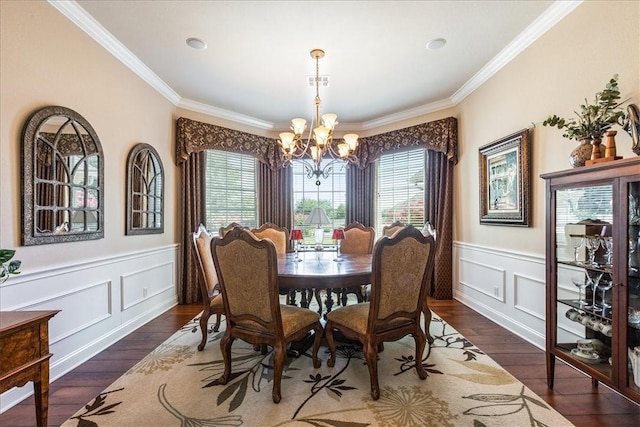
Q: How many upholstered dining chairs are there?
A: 8